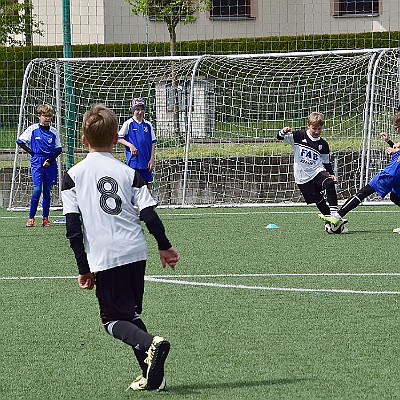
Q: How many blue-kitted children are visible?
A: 3